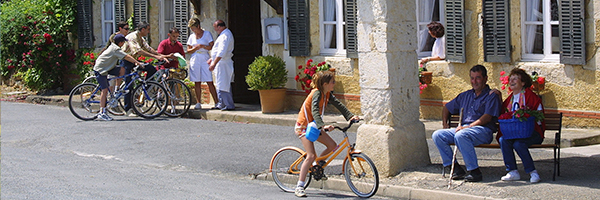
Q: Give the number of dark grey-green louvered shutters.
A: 9